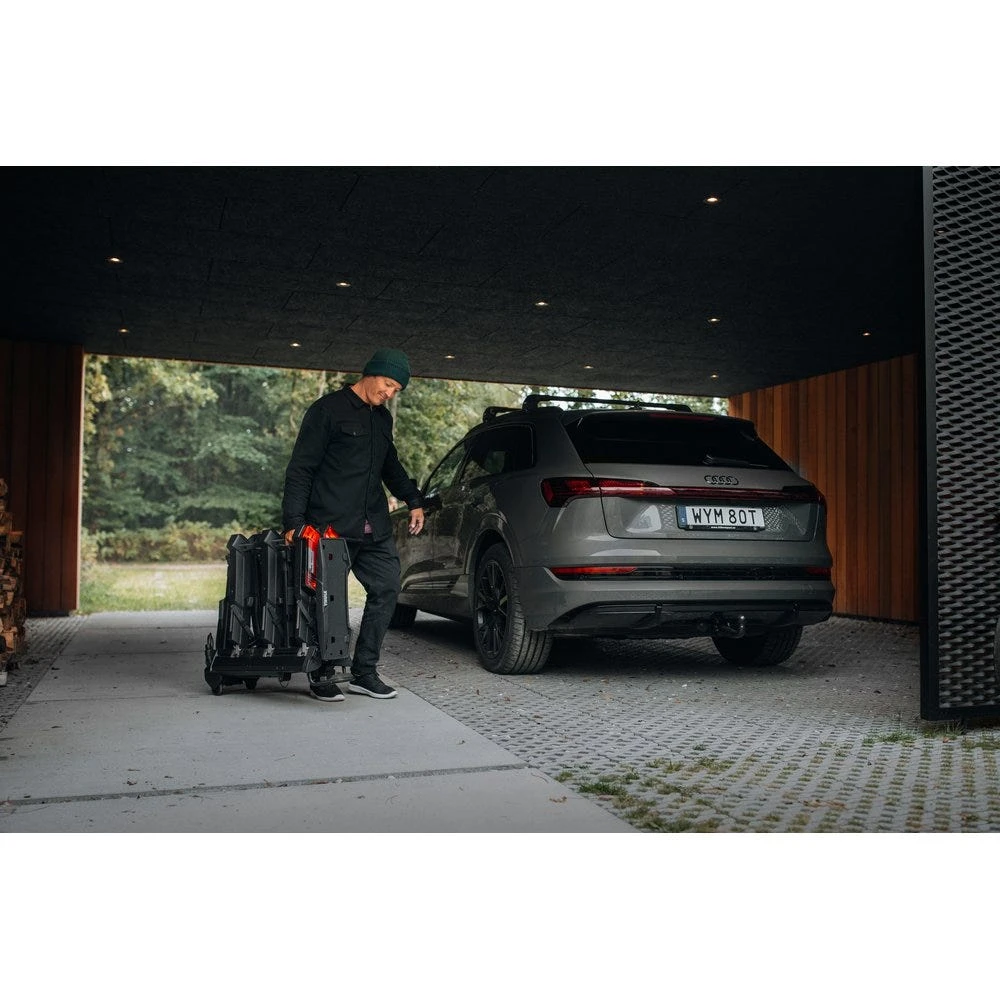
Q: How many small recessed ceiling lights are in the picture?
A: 11